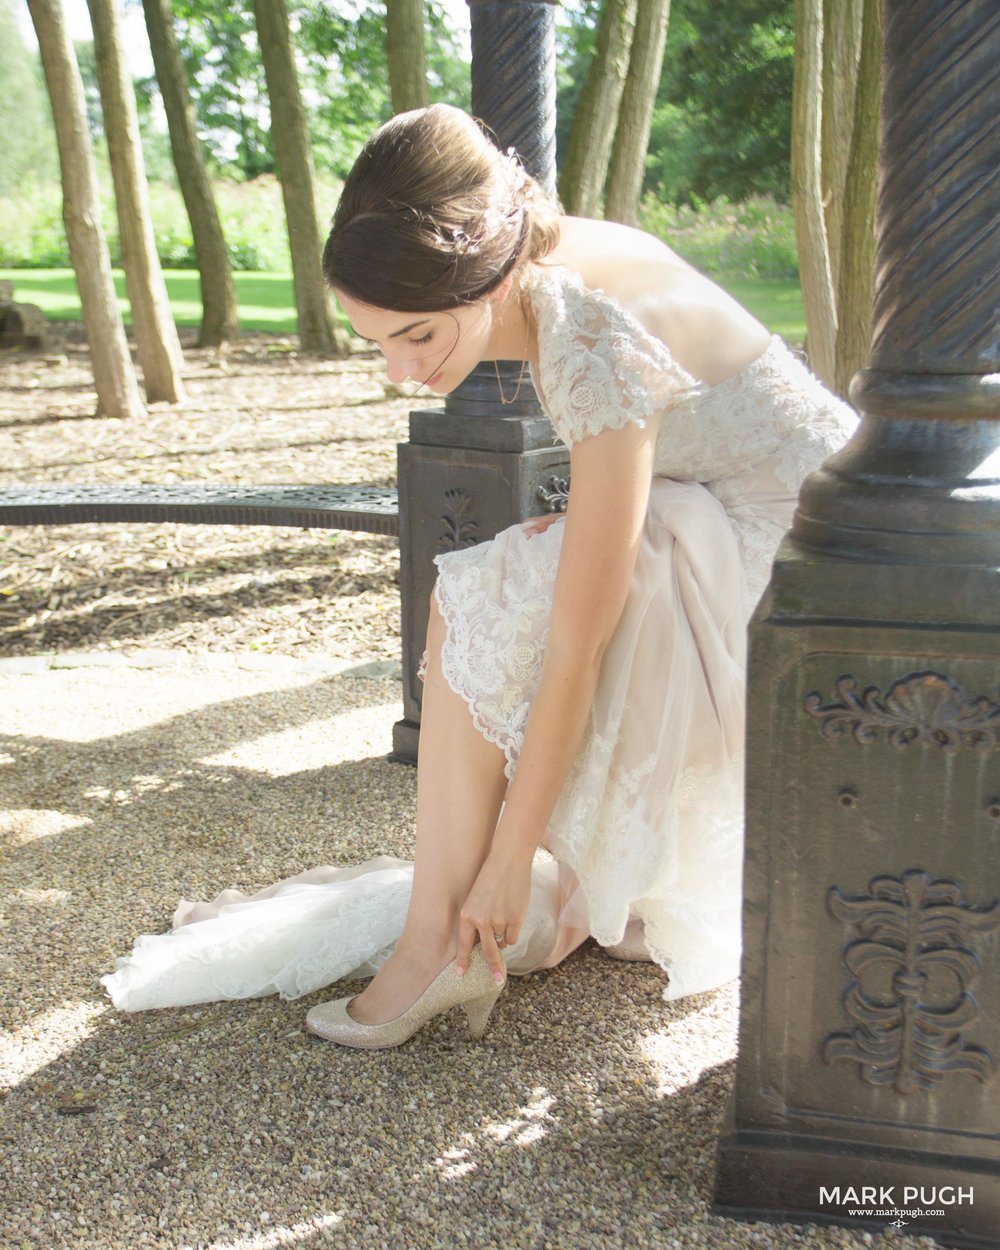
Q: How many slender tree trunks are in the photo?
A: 10